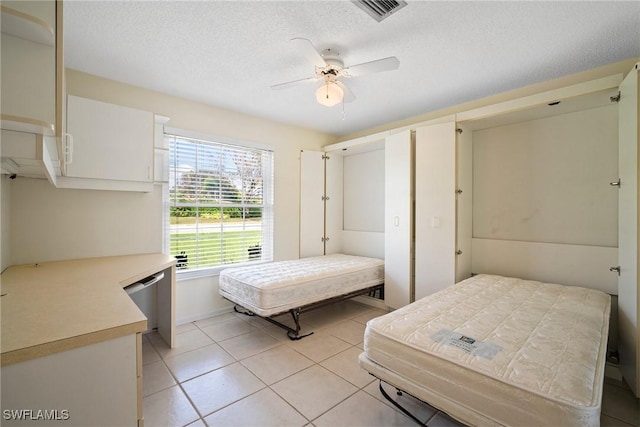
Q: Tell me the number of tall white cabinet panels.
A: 4